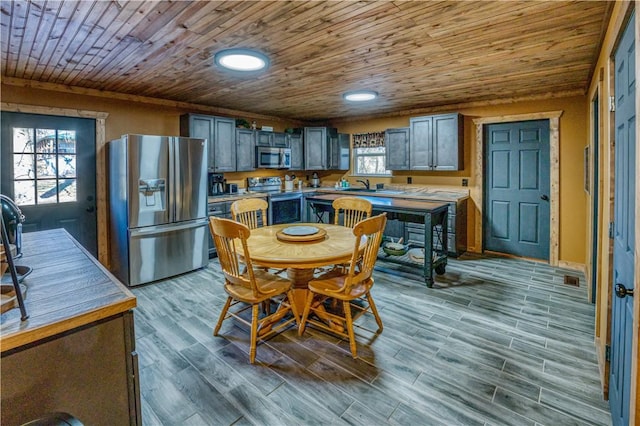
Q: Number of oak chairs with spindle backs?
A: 4